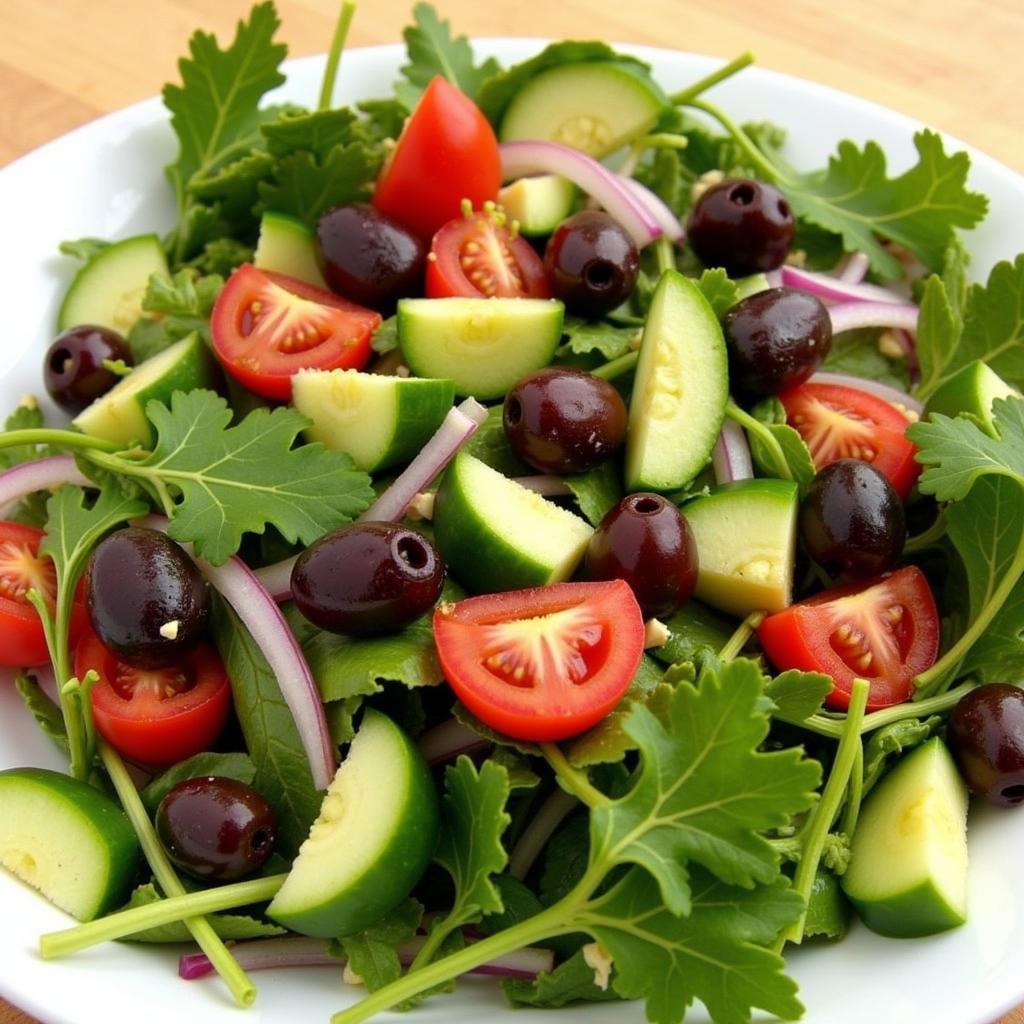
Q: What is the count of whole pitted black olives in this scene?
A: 12